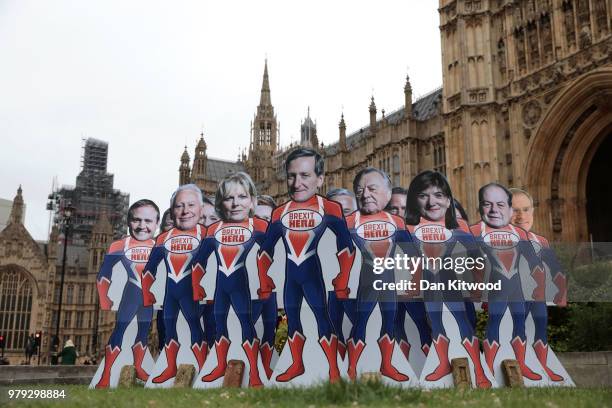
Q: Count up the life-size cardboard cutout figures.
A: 14